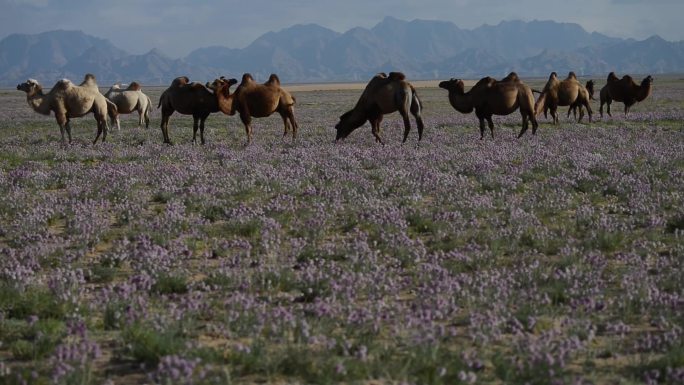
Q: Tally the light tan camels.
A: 2